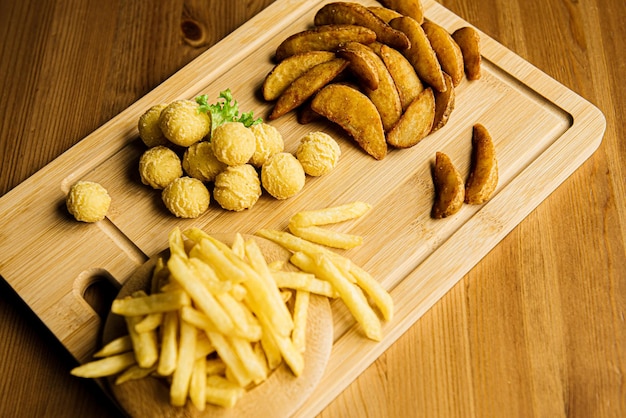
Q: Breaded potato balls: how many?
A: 11